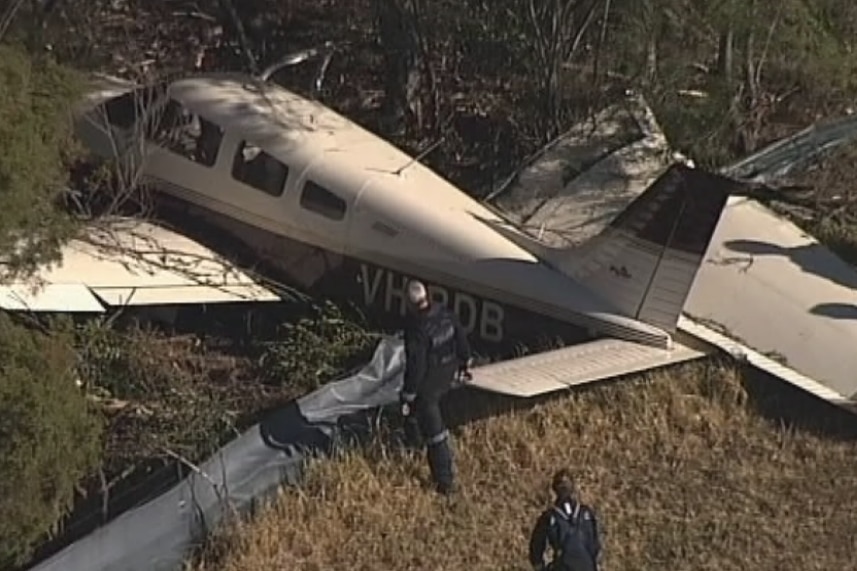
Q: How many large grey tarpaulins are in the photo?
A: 1